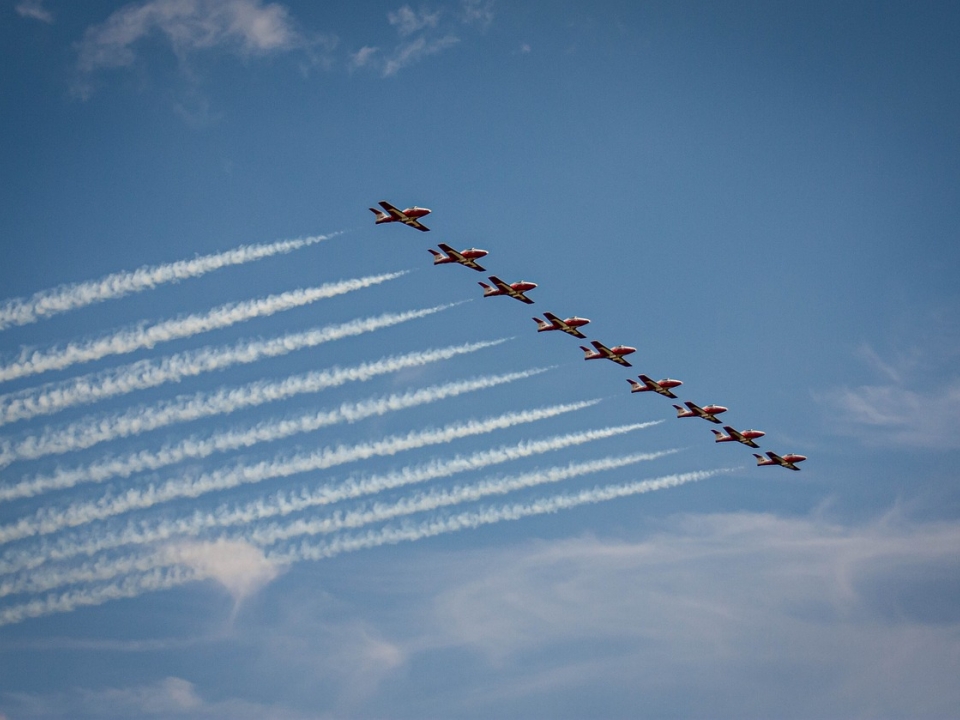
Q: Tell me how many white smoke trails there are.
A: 9